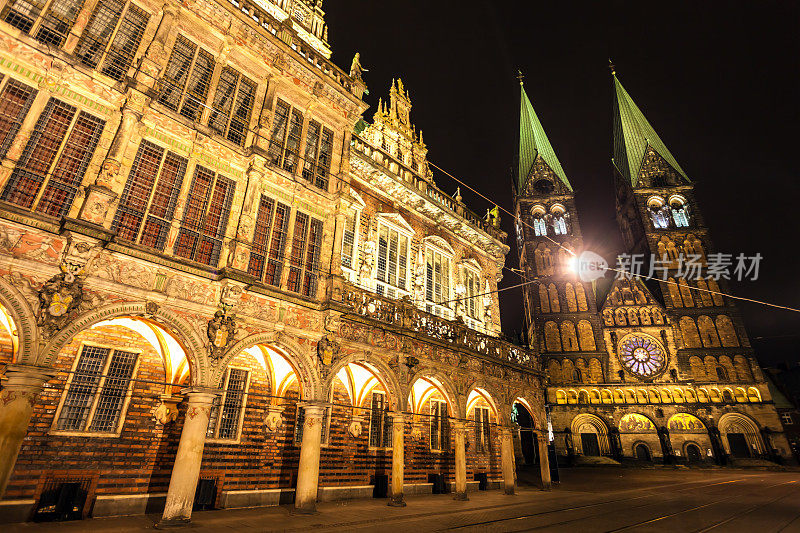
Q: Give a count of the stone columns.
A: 7